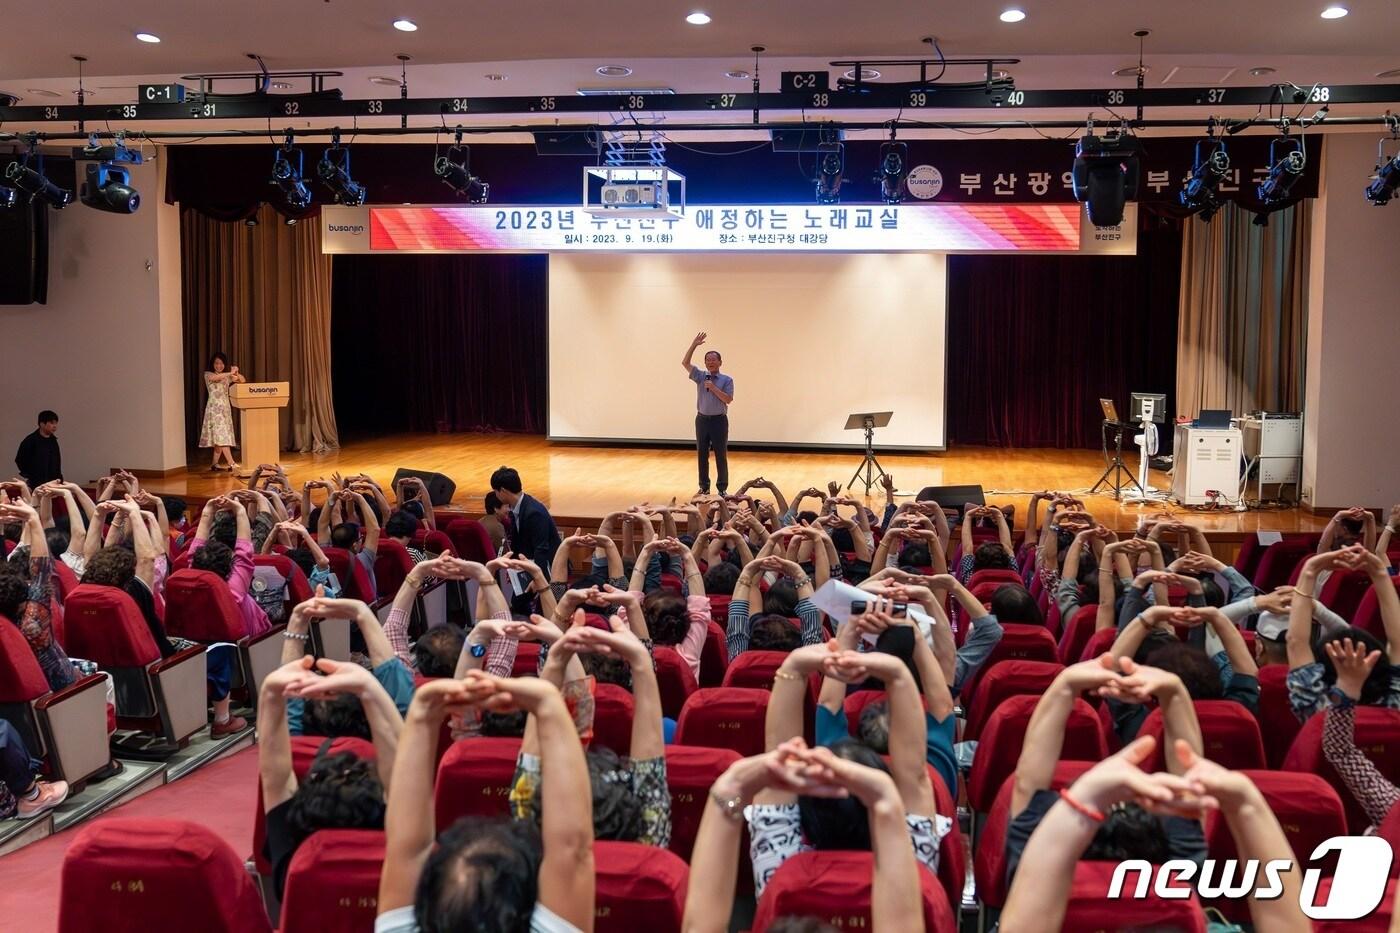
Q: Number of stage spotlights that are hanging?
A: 12